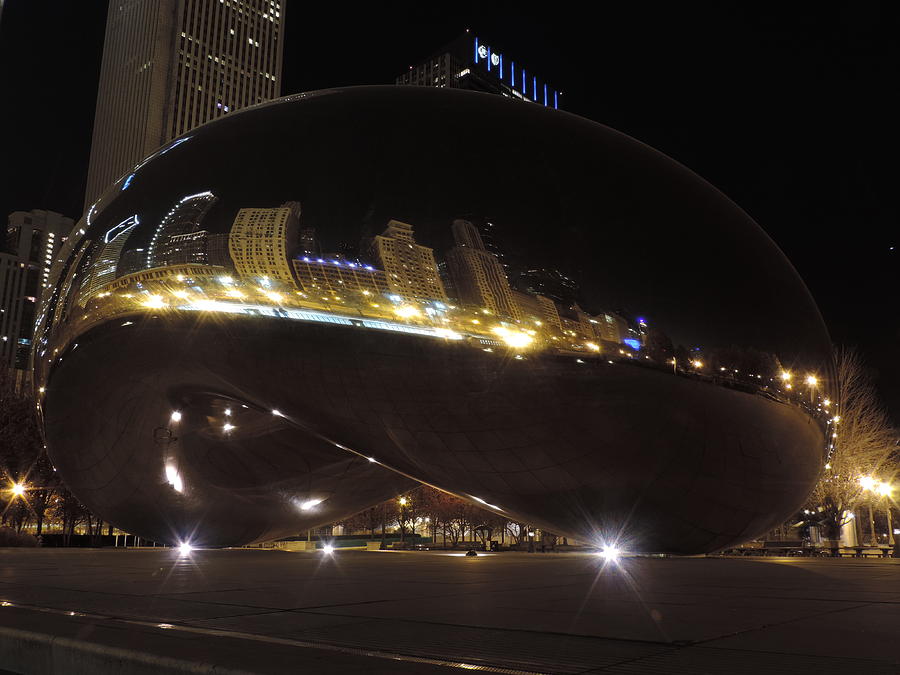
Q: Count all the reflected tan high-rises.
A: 3